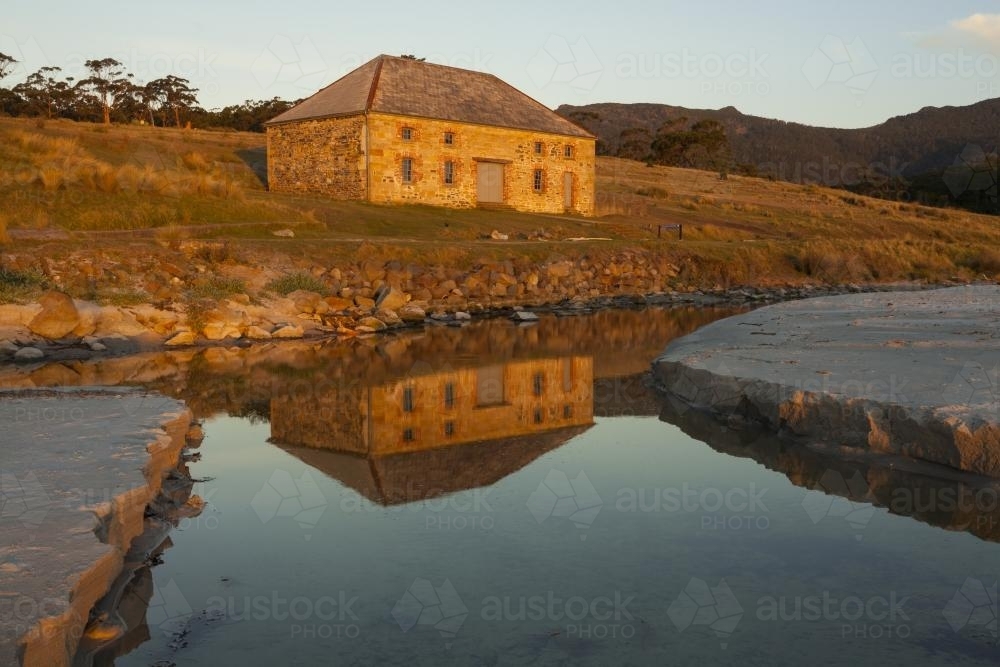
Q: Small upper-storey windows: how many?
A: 4